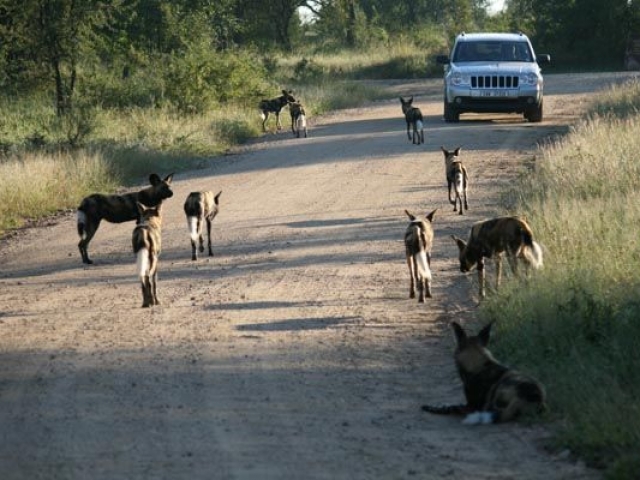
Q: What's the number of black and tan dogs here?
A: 10